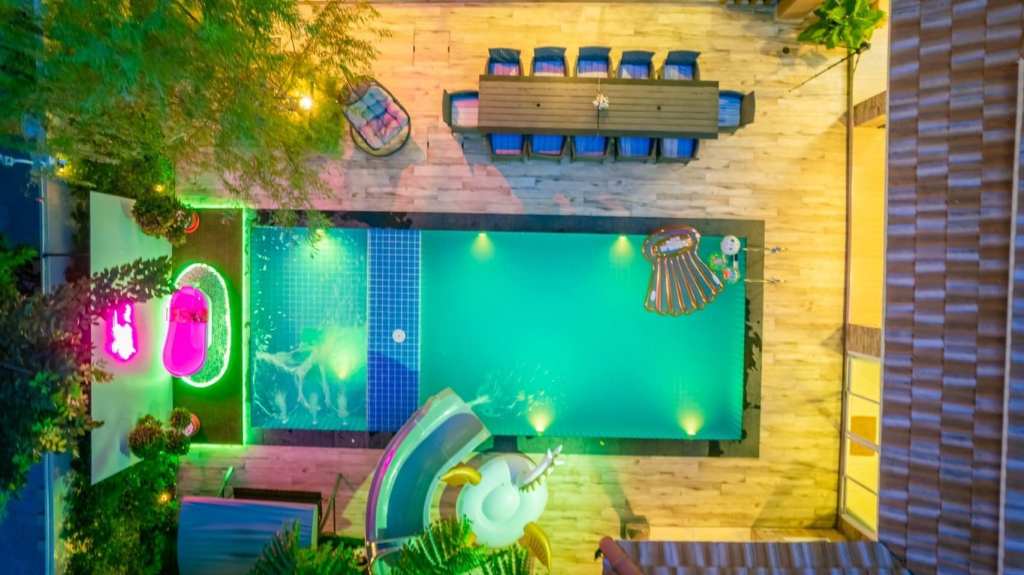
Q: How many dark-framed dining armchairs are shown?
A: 12